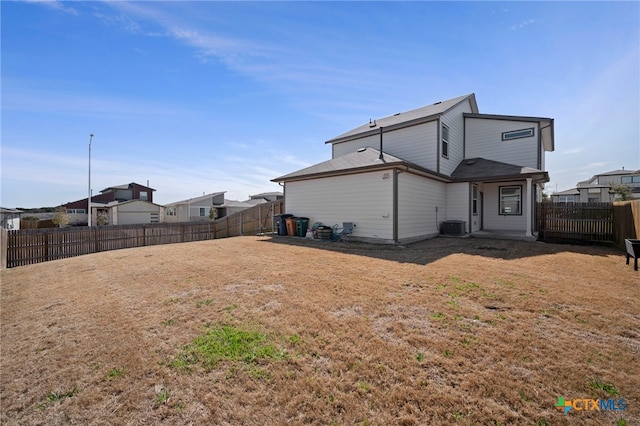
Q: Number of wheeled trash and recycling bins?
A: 3